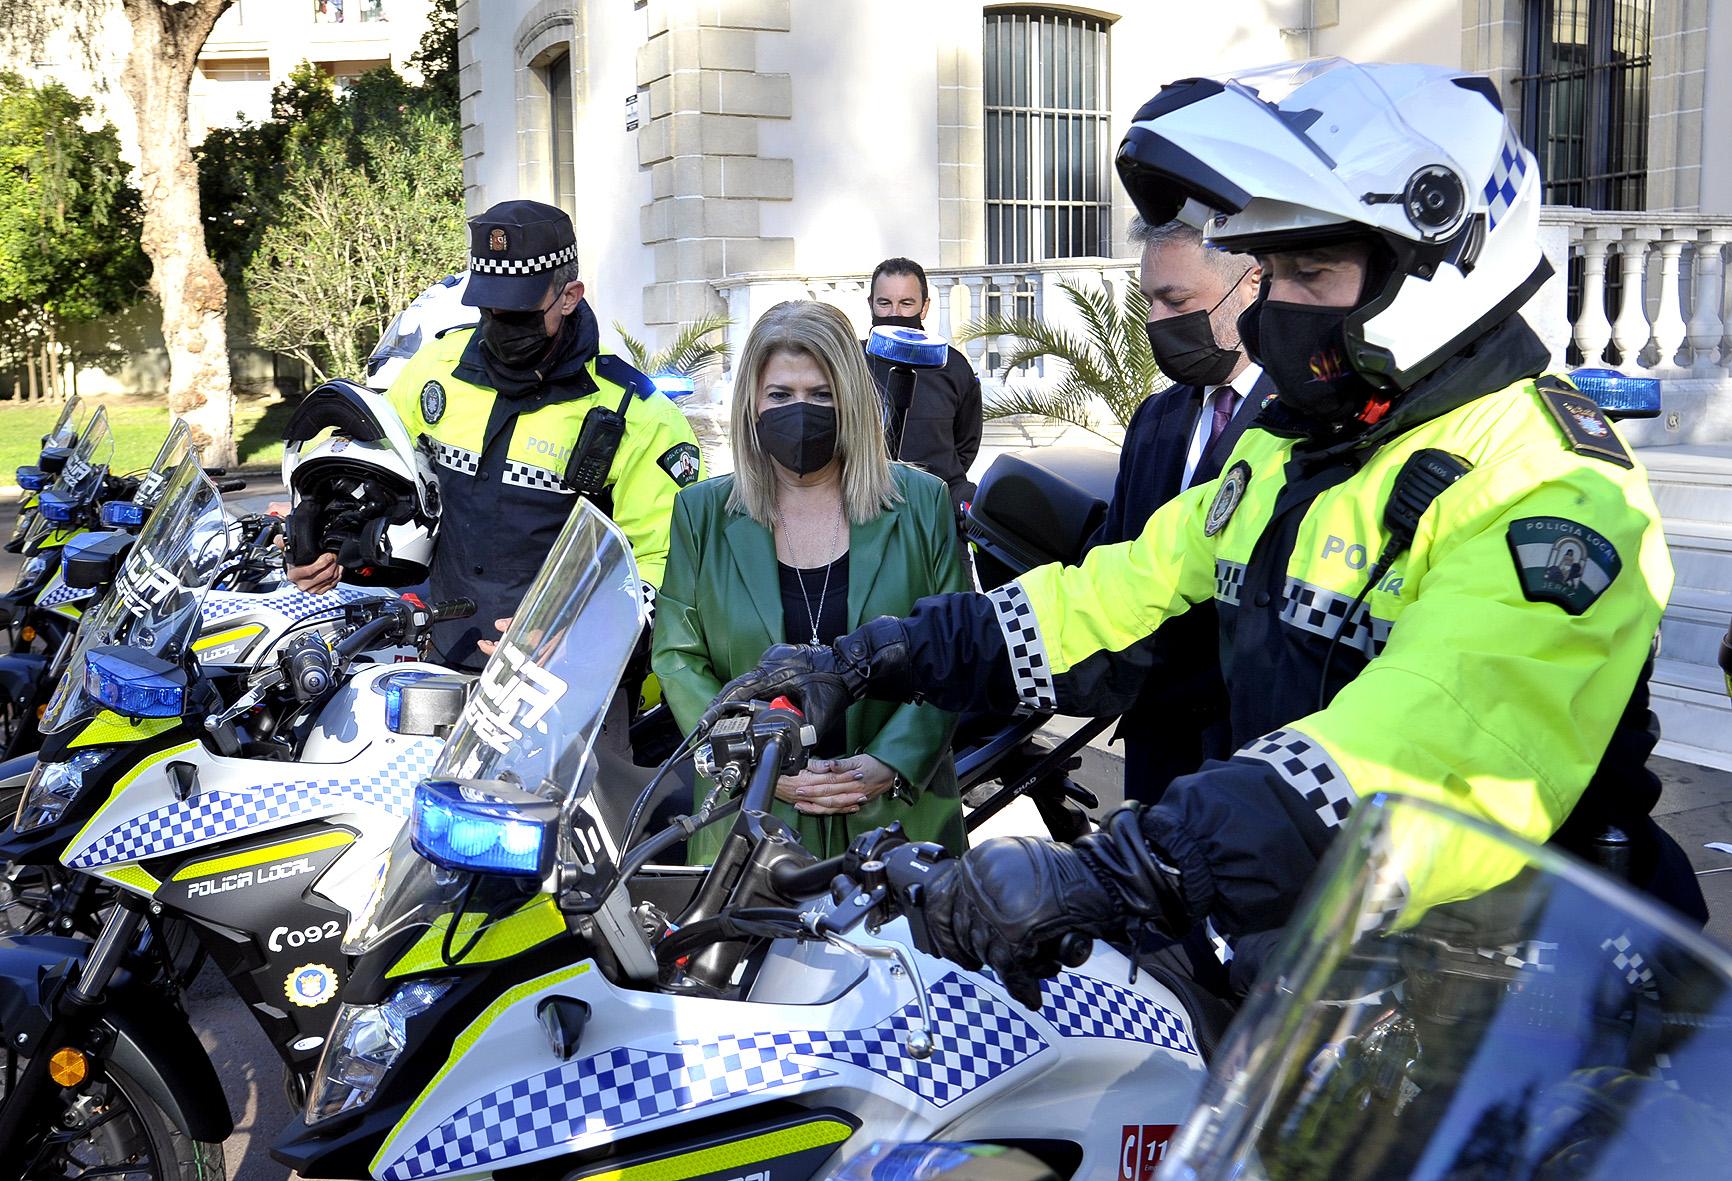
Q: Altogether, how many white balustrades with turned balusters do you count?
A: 2